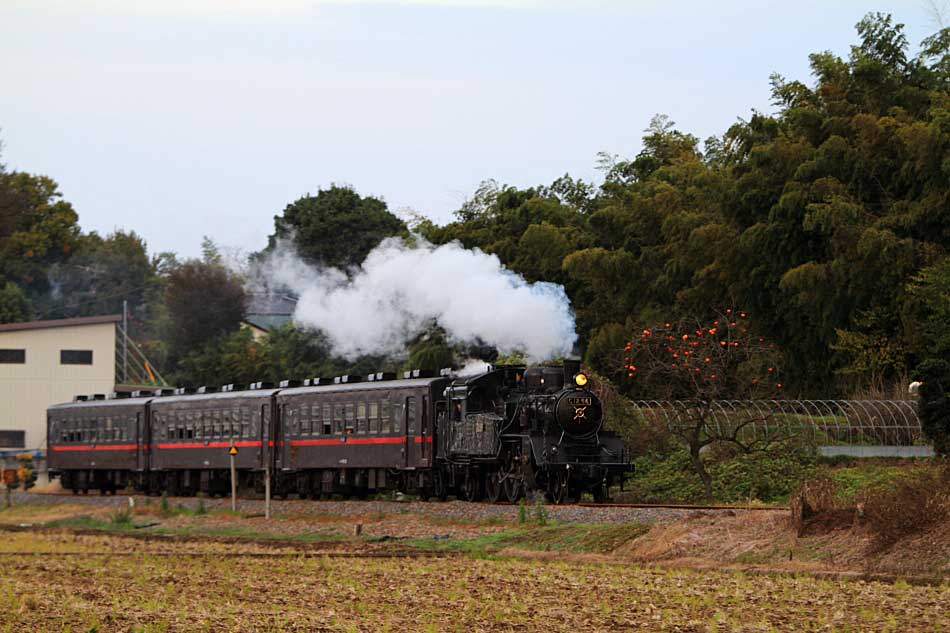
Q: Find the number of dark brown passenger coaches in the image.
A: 3